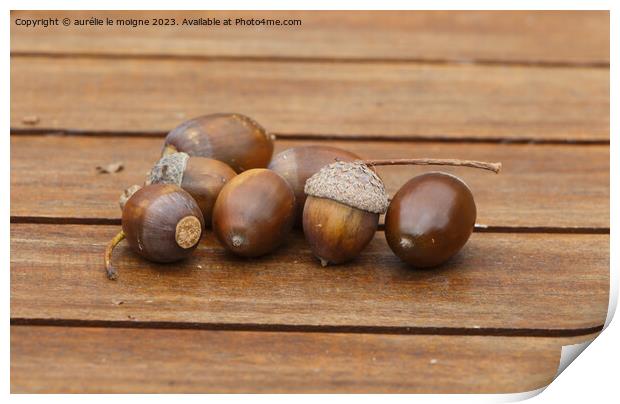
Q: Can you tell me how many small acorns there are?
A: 7